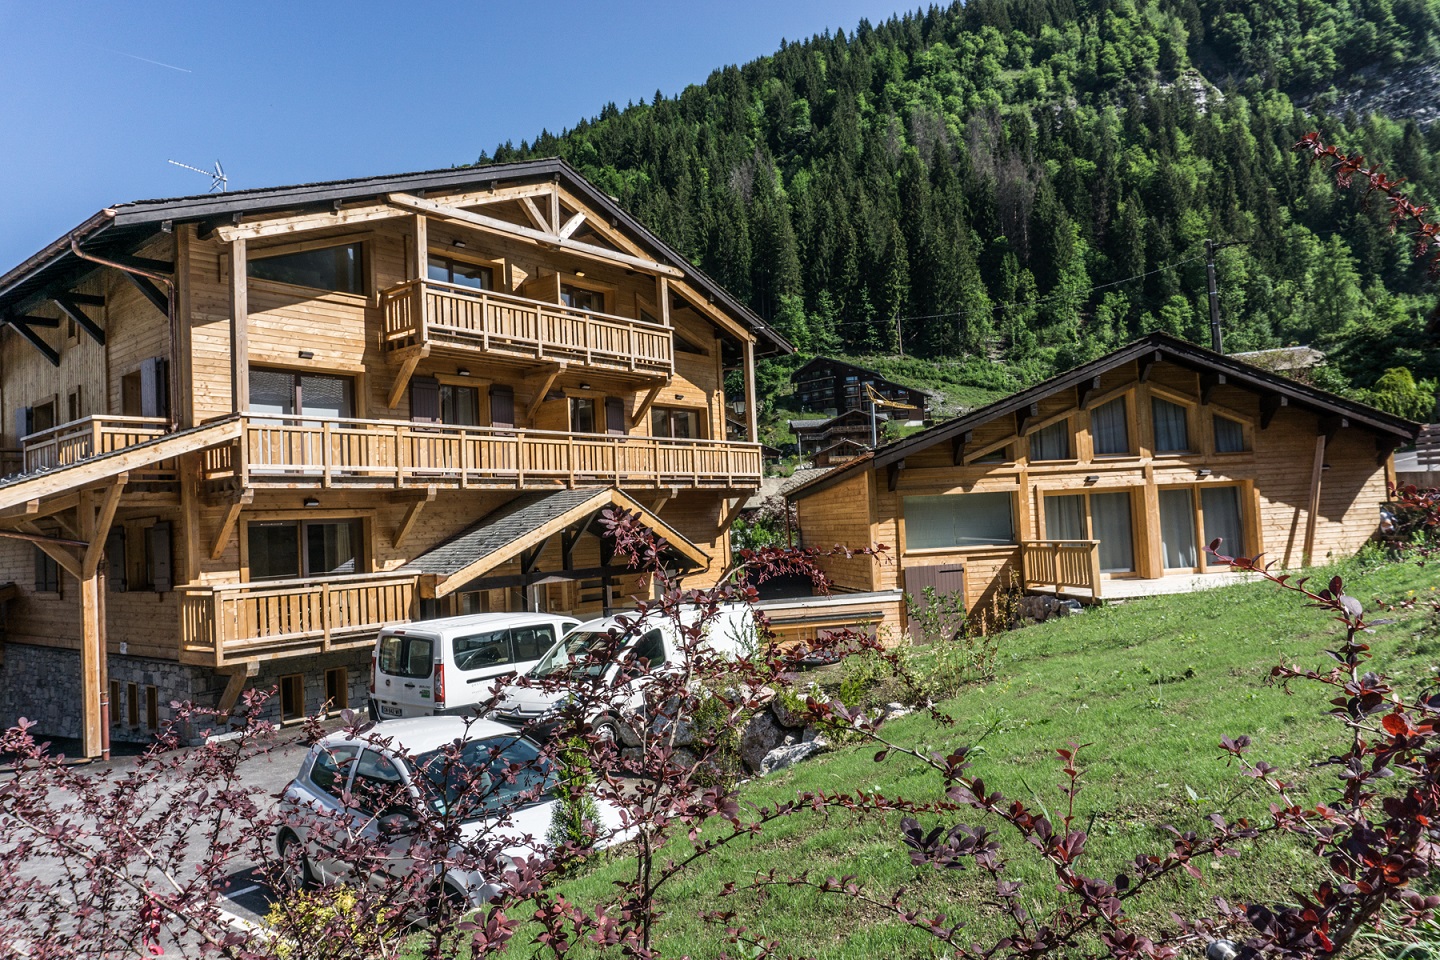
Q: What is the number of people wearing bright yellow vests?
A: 0